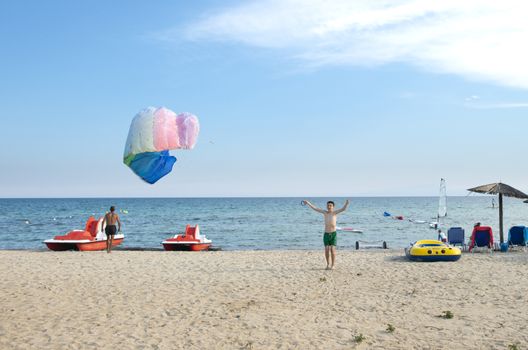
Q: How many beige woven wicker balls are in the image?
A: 0